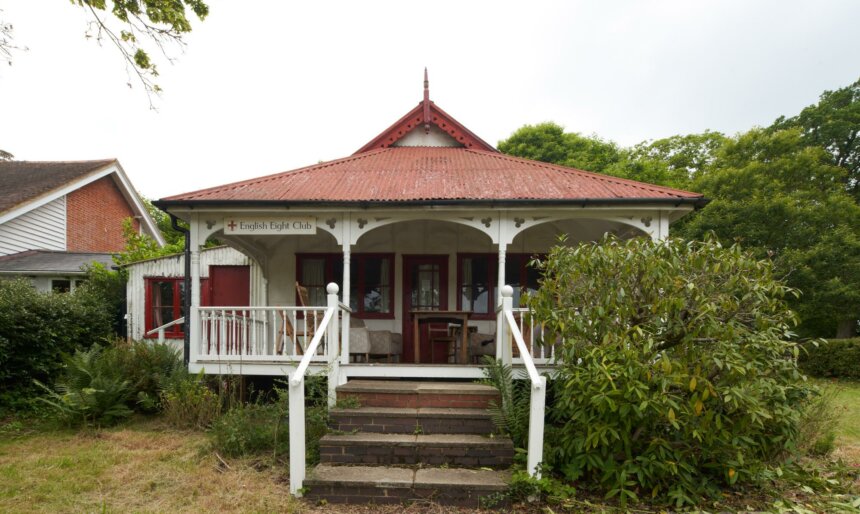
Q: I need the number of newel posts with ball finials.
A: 2